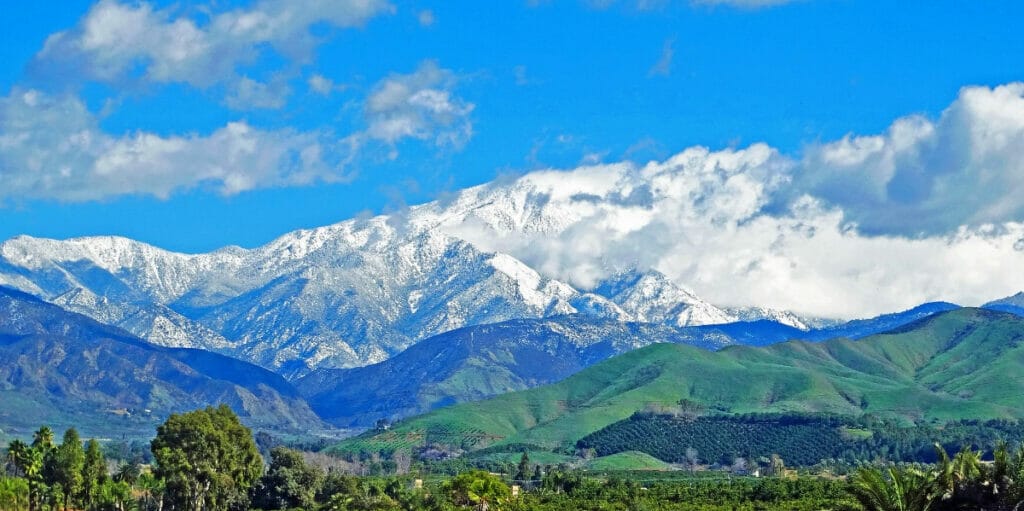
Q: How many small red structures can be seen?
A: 0